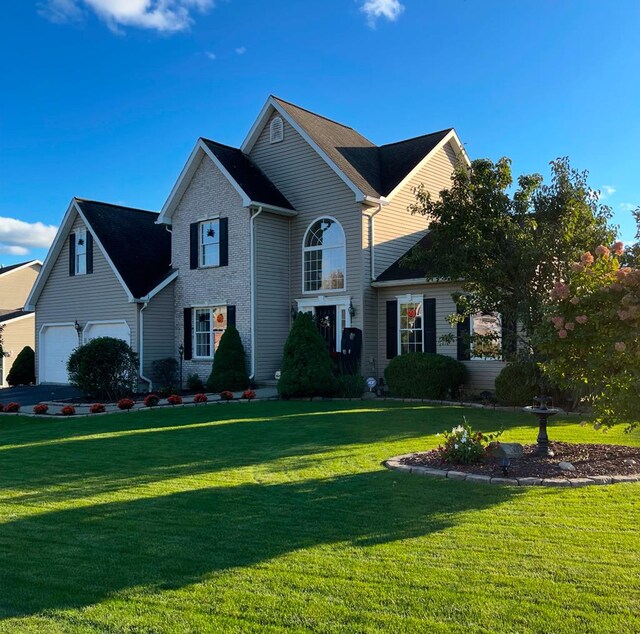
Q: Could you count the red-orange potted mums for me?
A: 11